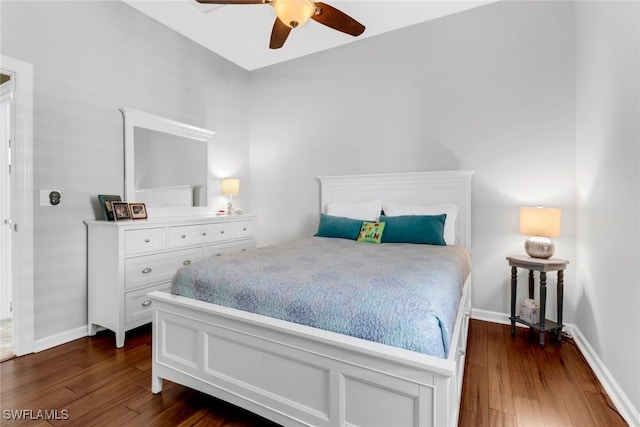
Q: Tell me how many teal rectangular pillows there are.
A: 2